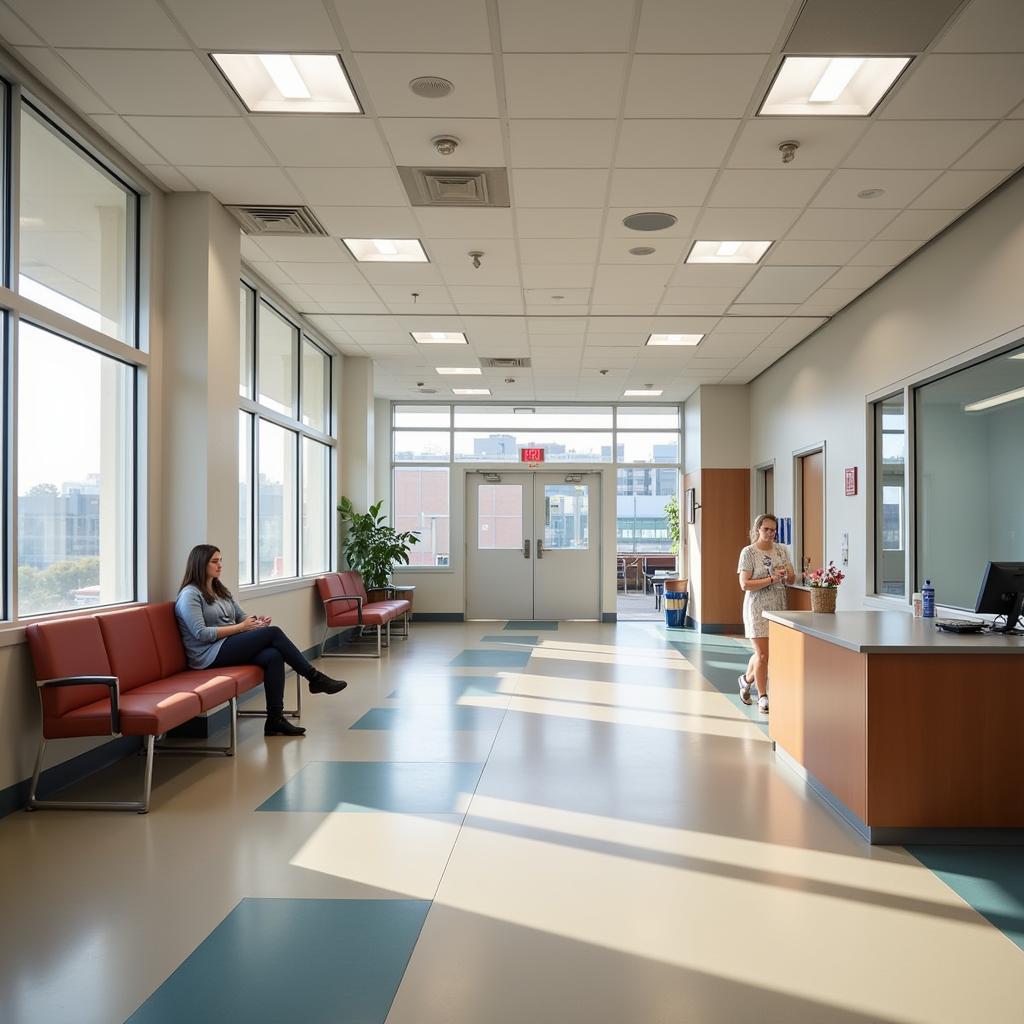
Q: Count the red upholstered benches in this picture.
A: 2